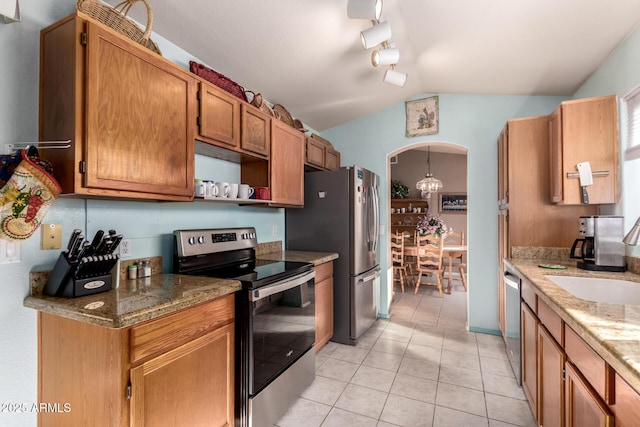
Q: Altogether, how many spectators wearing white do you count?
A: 0